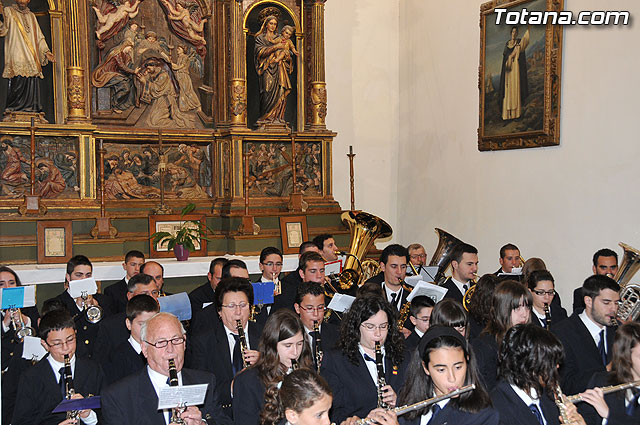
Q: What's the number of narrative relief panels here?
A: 4